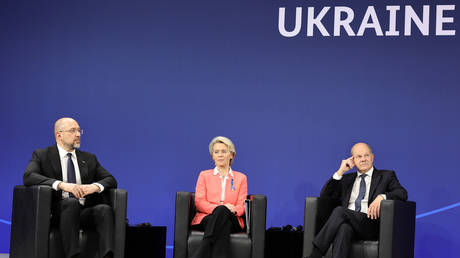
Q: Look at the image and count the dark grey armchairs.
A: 3